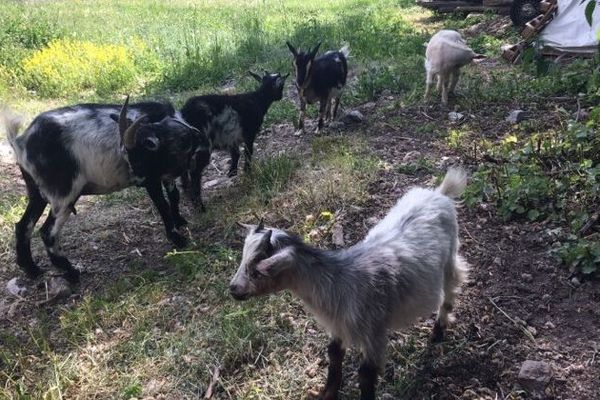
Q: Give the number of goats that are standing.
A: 5